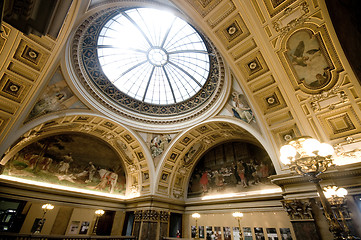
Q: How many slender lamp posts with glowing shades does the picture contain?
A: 6